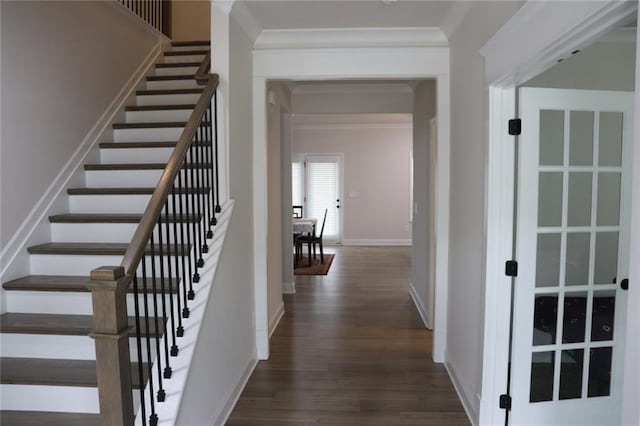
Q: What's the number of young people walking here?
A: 0